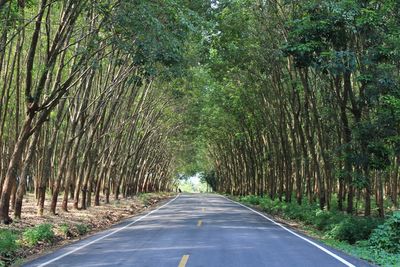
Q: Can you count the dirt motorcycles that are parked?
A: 0